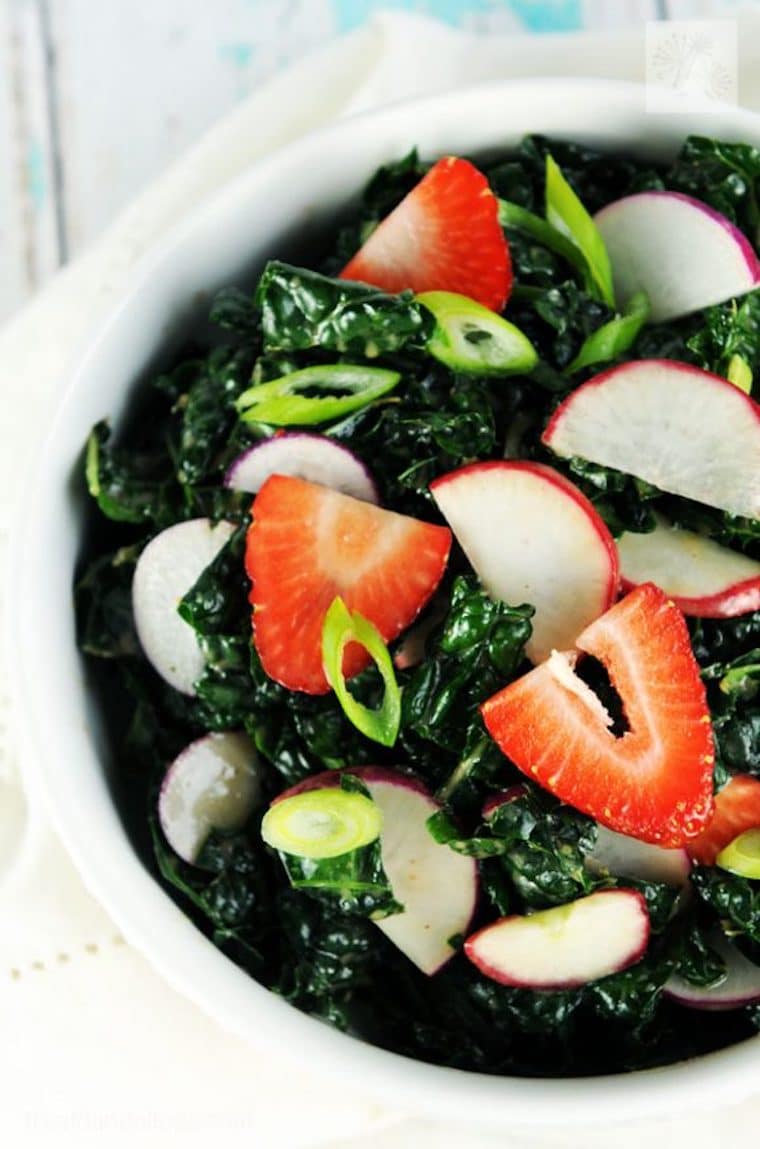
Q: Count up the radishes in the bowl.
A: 11